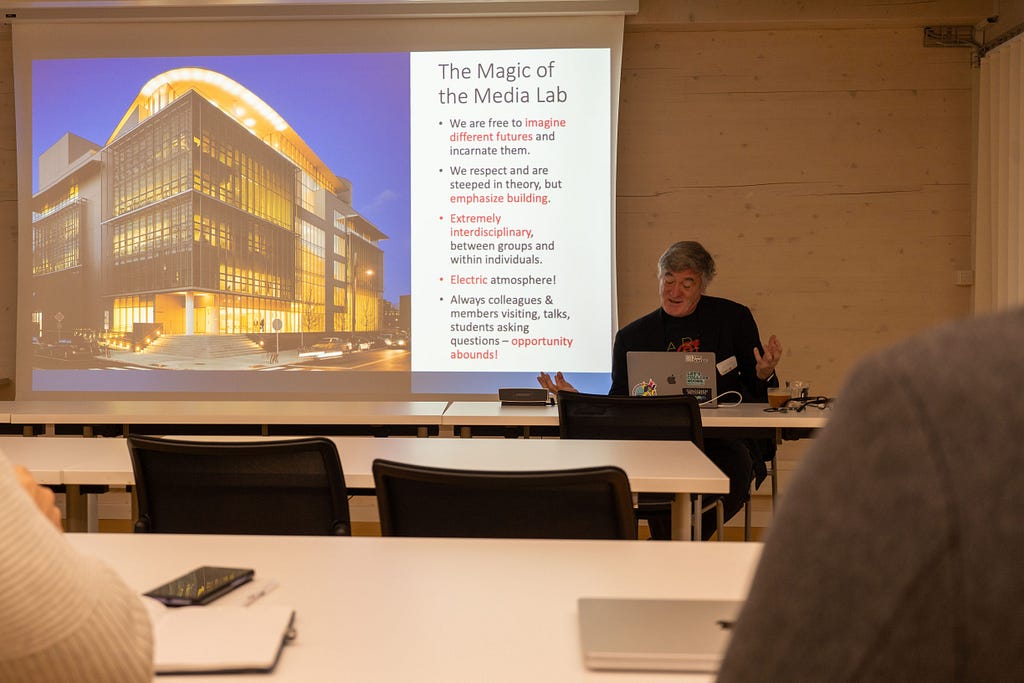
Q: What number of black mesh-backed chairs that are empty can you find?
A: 3